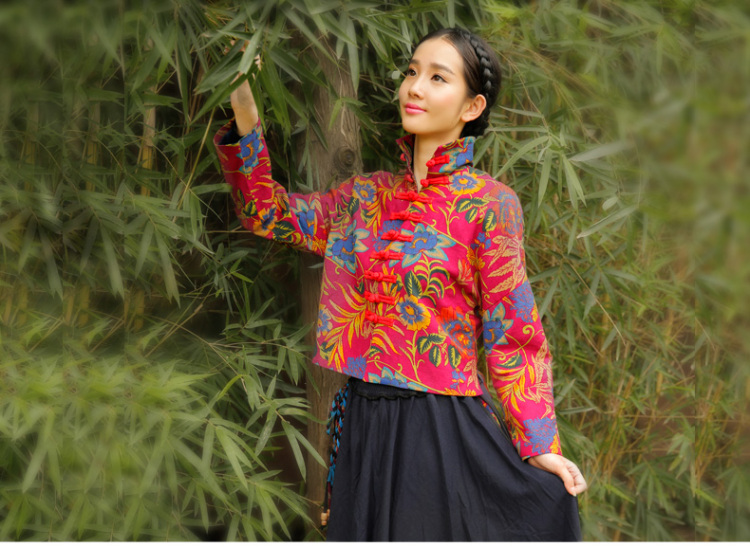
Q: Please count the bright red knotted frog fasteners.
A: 9